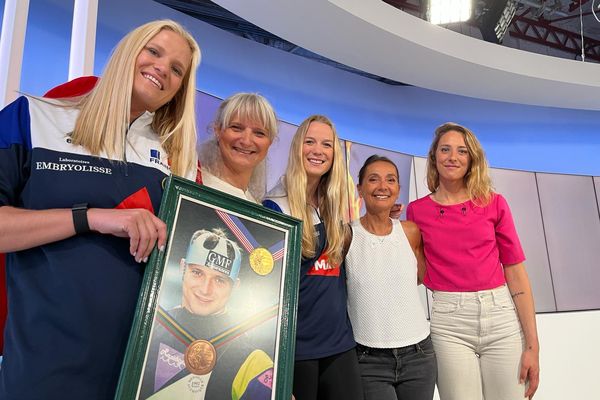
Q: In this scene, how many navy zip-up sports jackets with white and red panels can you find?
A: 2